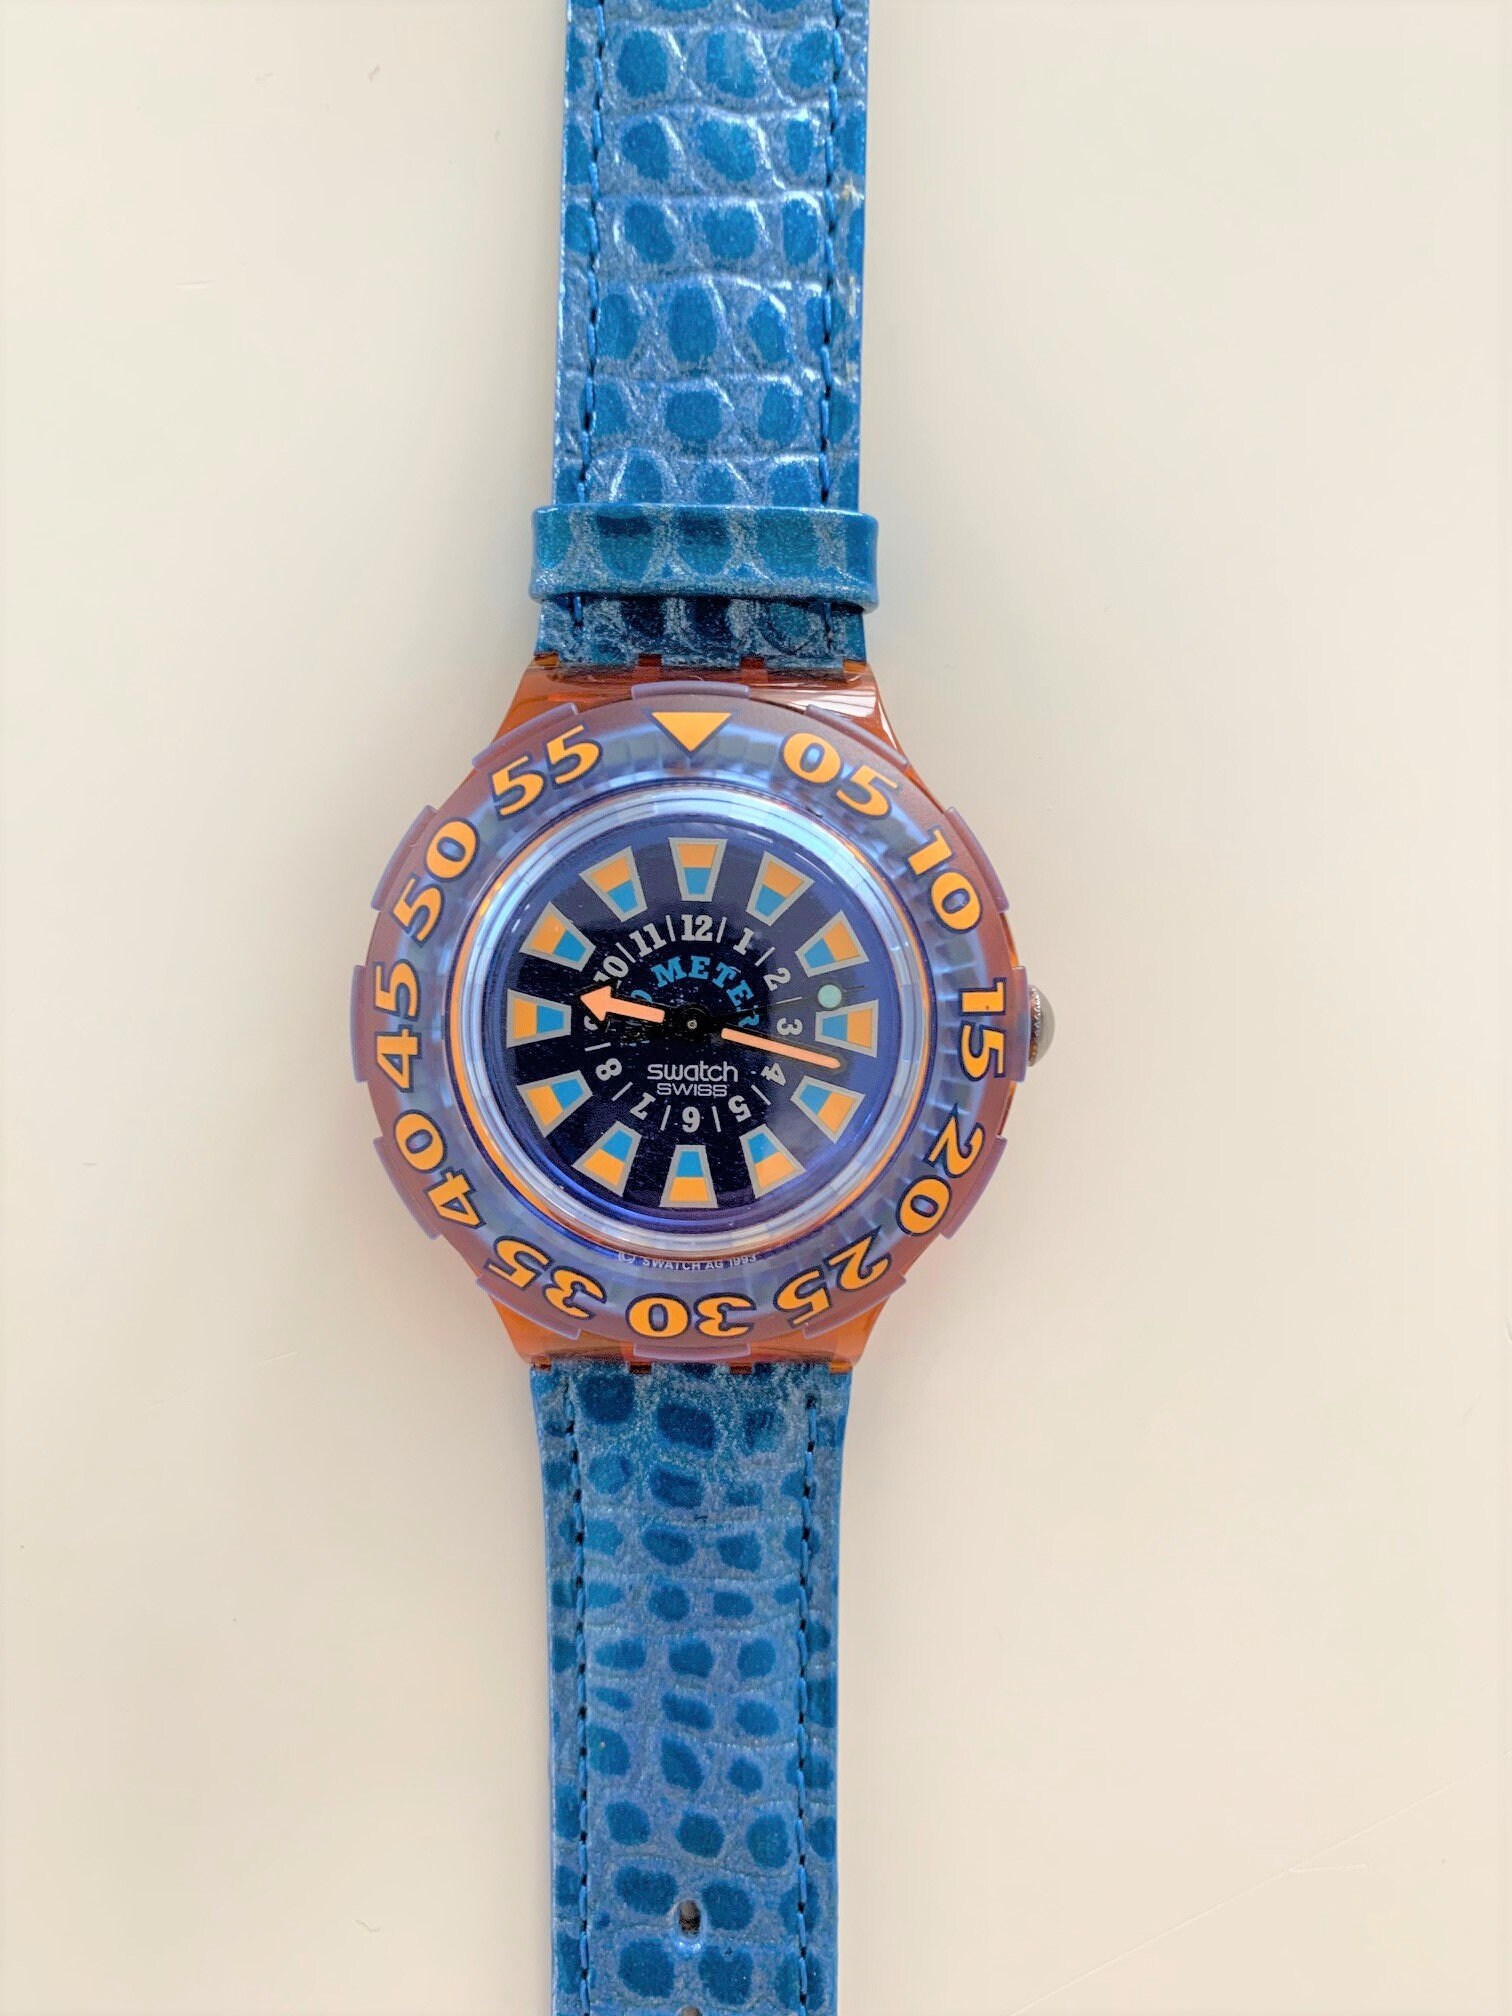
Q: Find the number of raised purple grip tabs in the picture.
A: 12